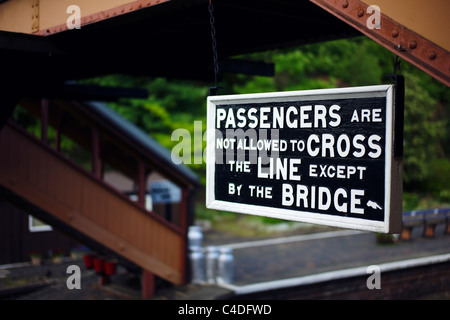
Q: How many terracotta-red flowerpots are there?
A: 3